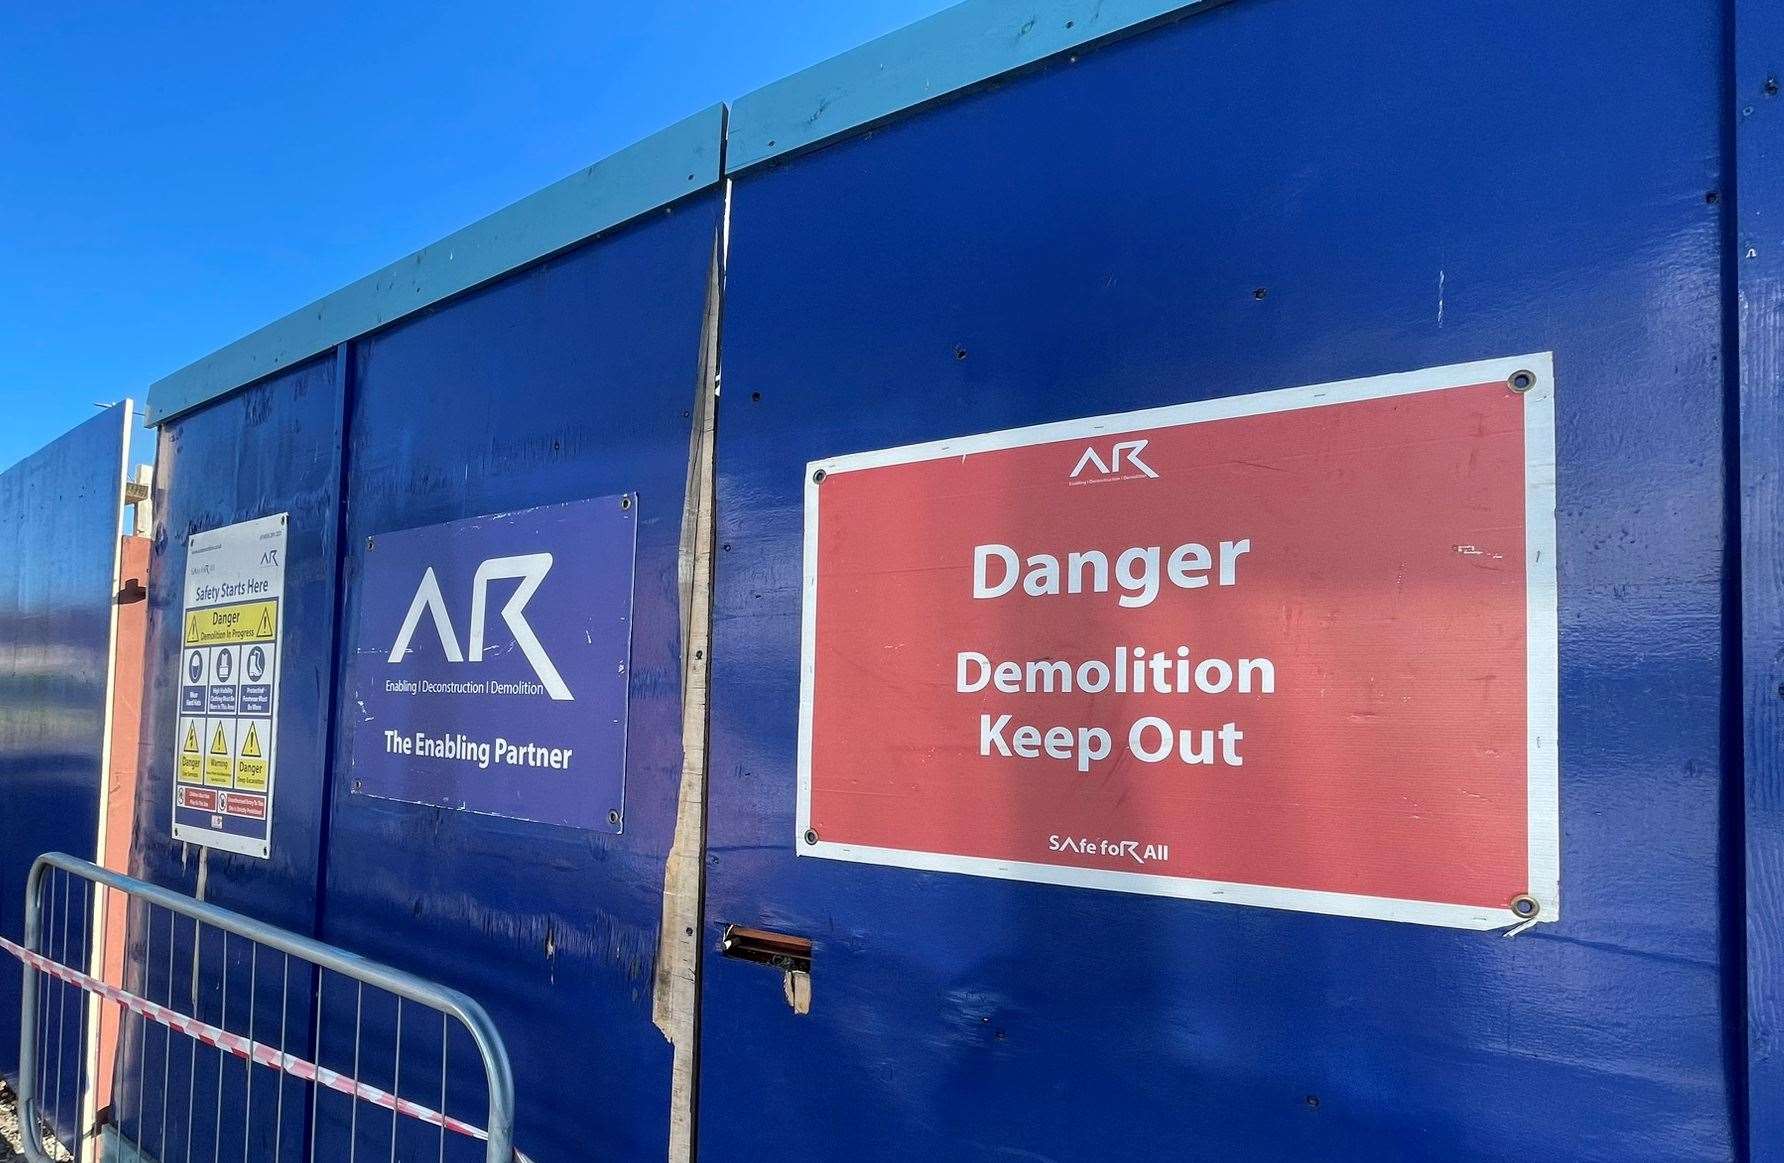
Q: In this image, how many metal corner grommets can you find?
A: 12